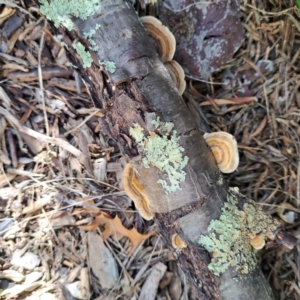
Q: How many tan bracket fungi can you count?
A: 6